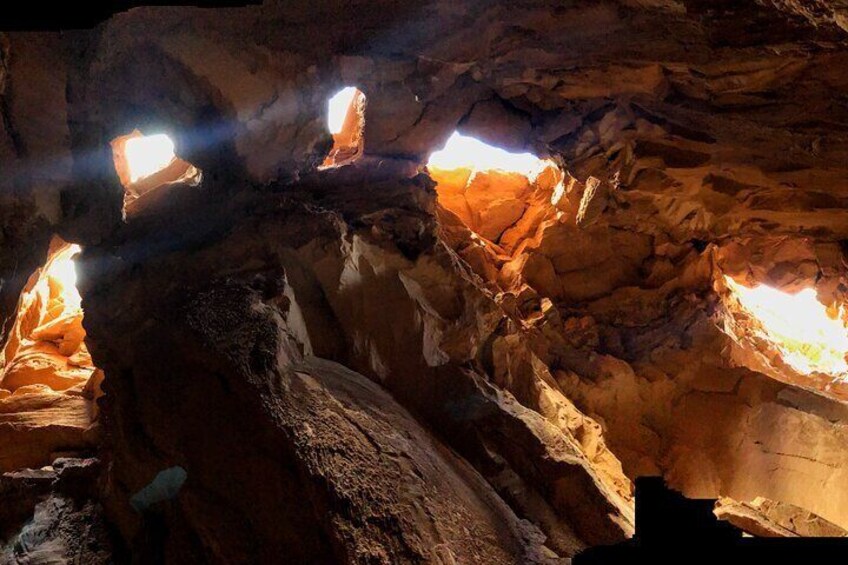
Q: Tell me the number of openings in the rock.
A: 5